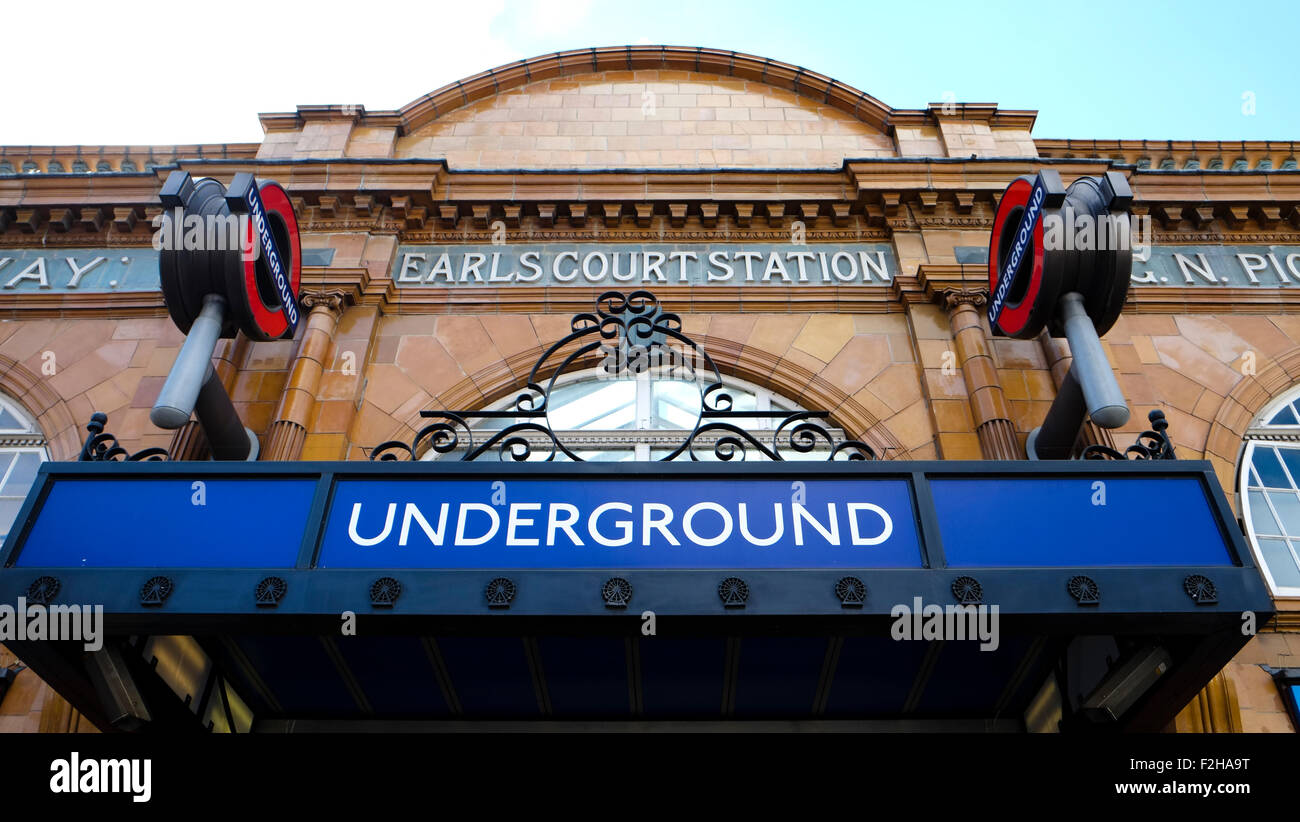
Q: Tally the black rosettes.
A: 11